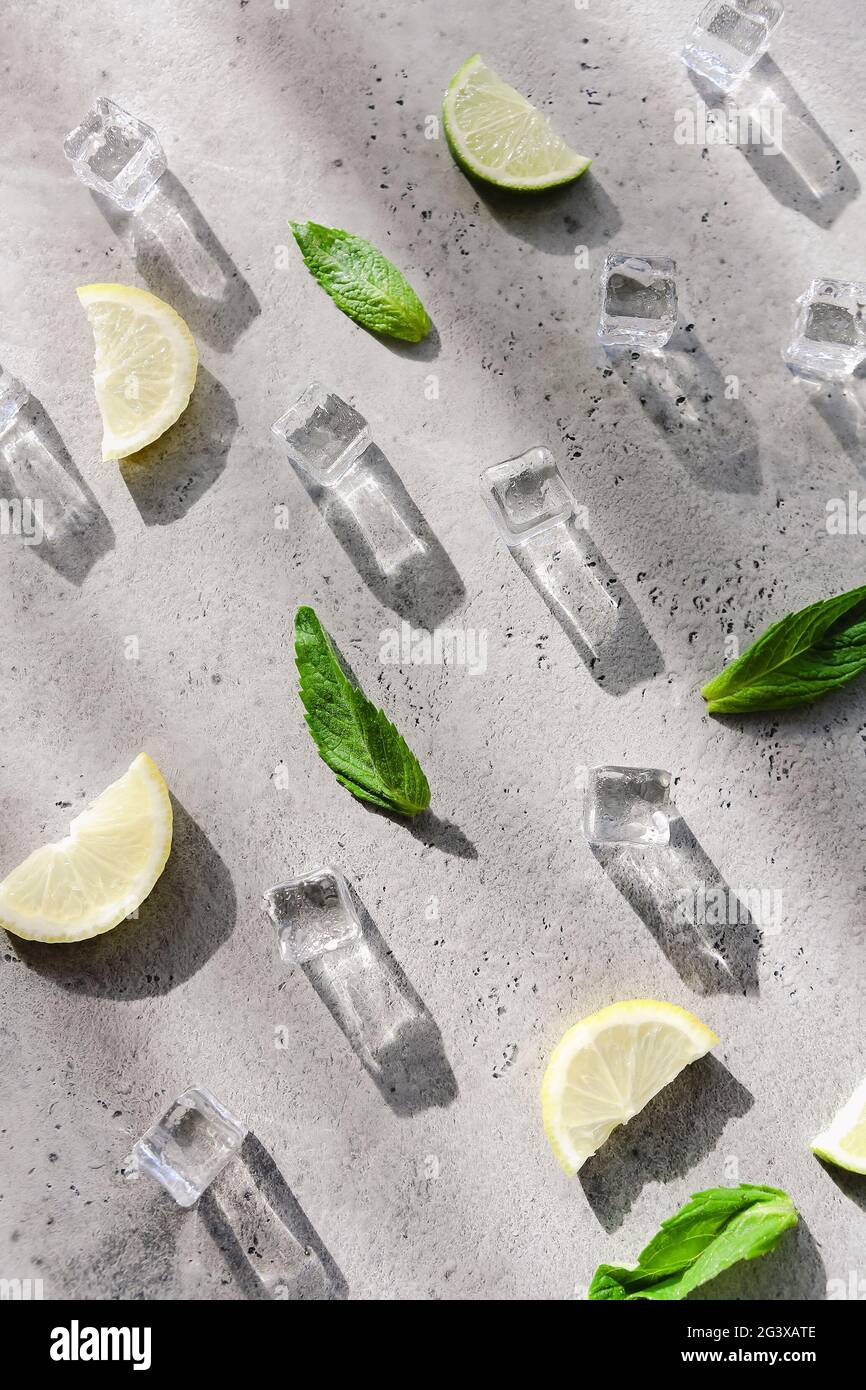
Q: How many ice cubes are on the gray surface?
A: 10